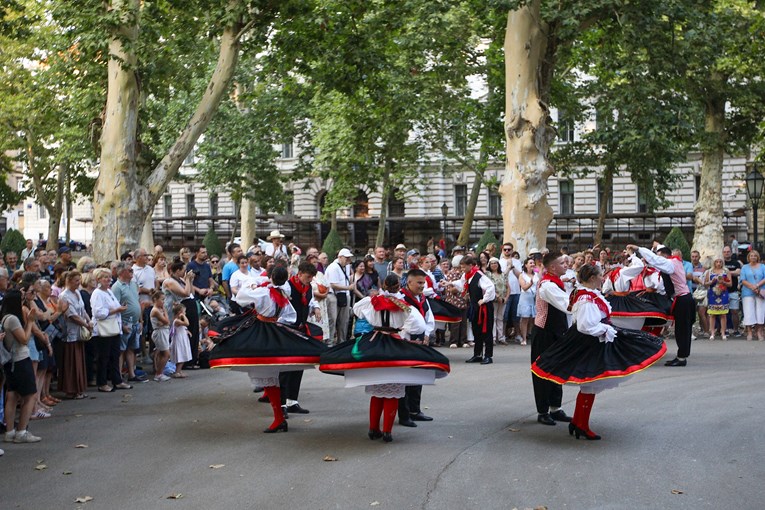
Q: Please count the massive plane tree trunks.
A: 3